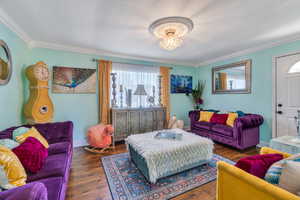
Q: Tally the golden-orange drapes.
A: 2